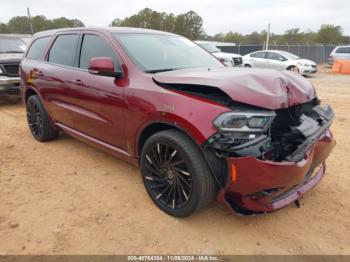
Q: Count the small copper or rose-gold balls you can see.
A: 0